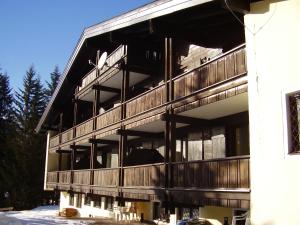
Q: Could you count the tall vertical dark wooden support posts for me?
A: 5